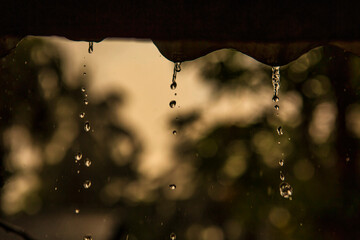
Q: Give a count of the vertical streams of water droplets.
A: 3